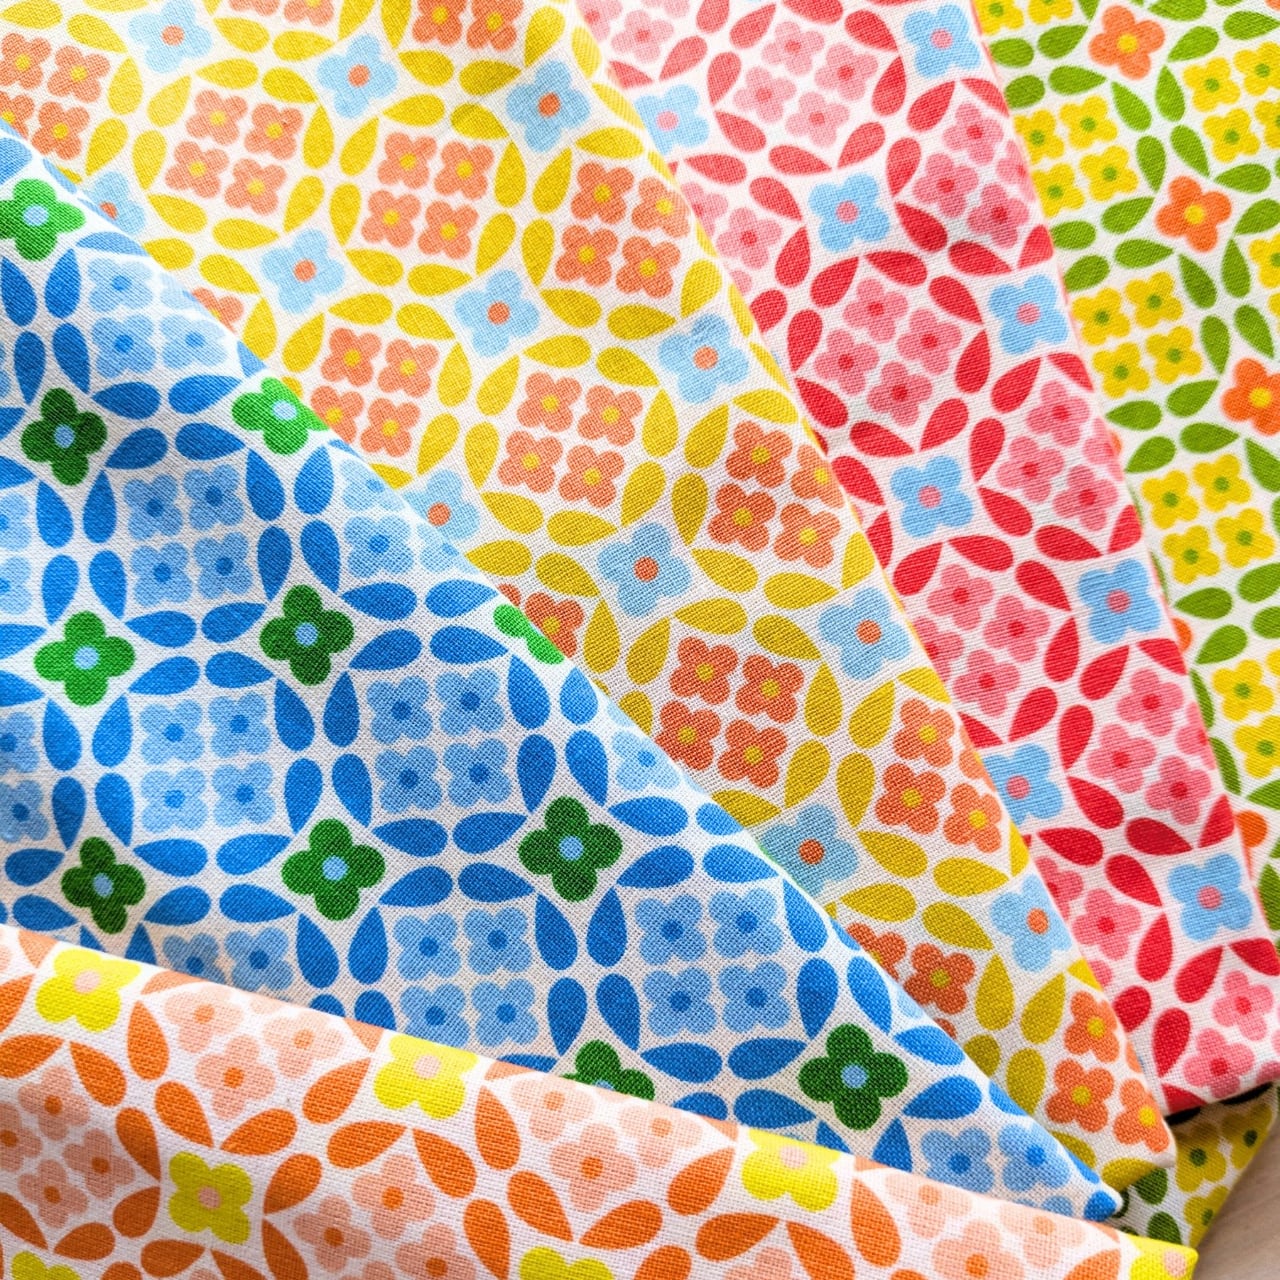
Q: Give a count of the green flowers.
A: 11